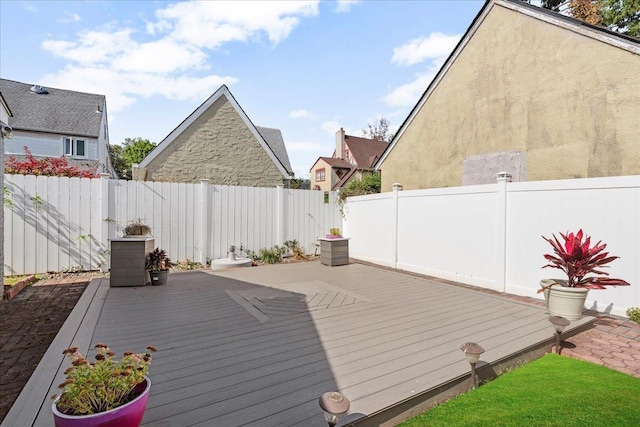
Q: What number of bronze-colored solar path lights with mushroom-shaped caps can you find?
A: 3